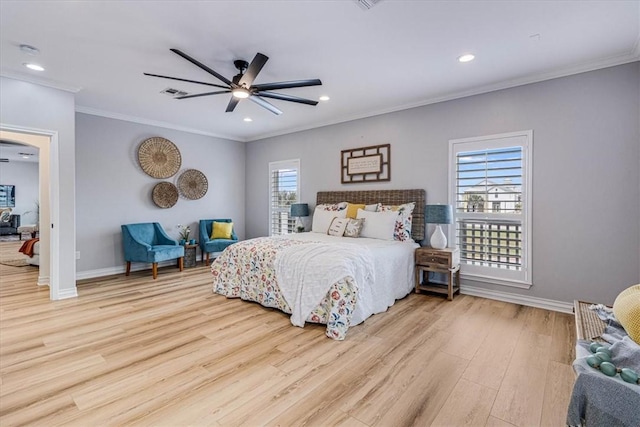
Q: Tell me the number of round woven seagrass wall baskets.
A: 3